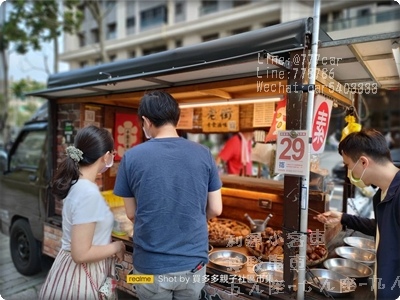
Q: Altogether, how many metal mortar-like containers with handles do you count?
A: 1